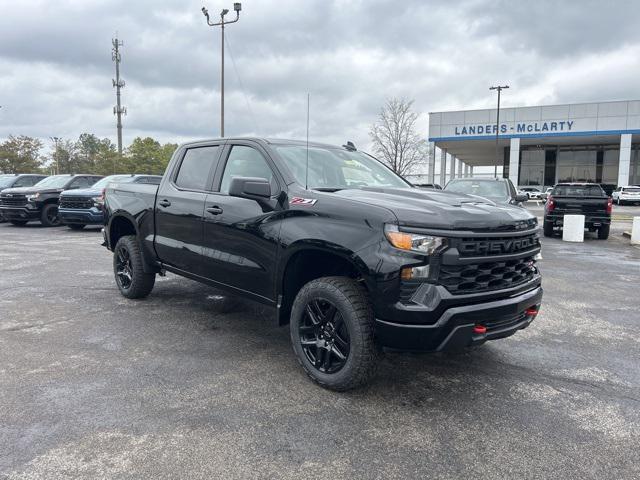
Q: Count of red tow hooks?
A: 2